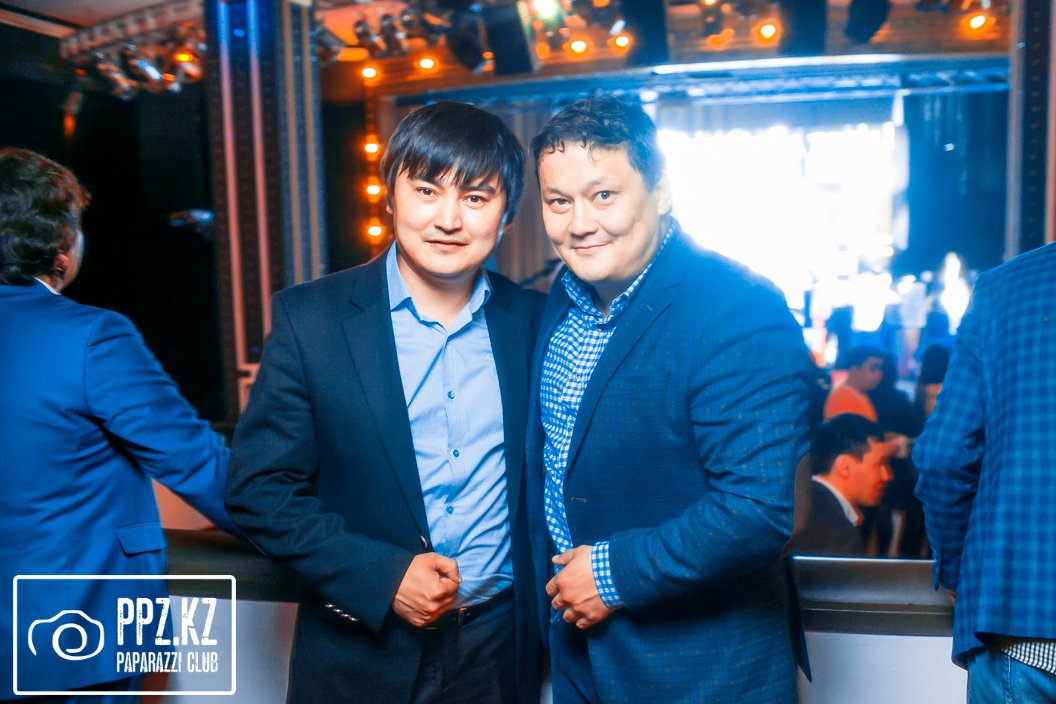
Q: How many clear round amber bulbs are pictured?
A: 9